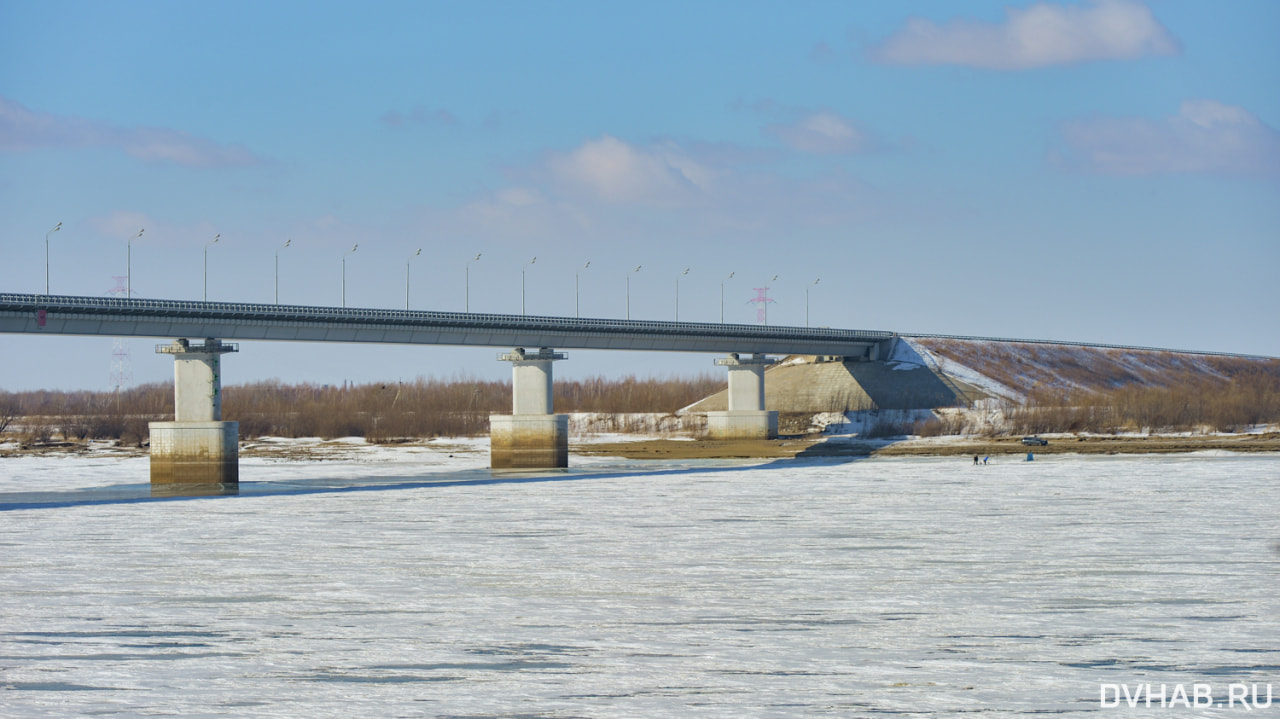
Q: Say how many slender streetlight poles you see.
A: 14